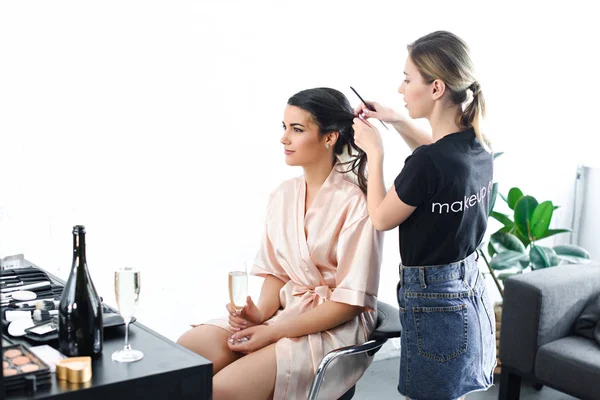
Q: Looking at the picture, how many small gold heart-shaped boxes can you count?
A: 1